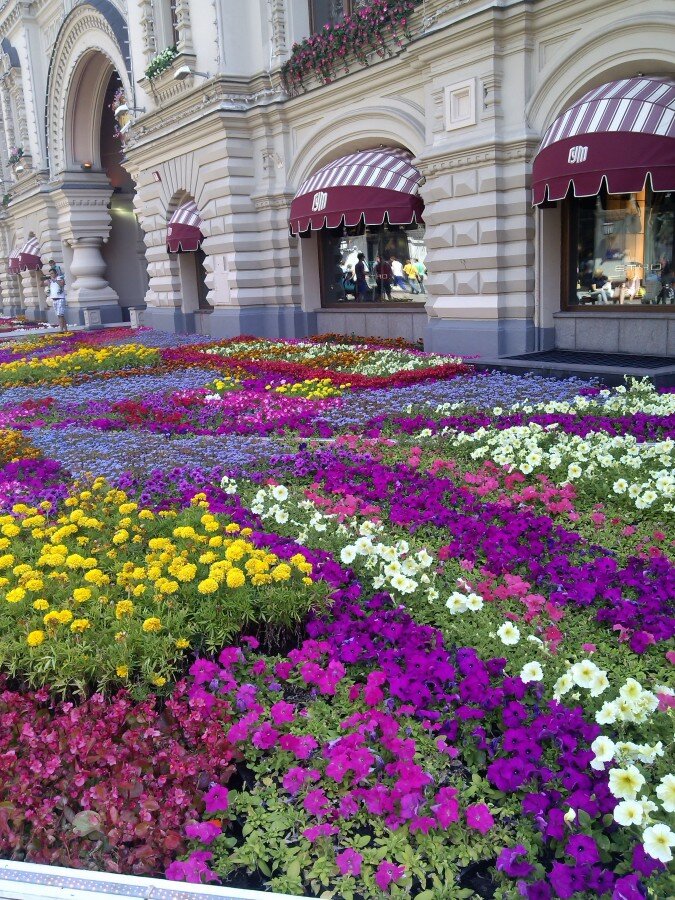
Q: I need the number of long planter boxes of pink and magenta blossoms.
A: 1